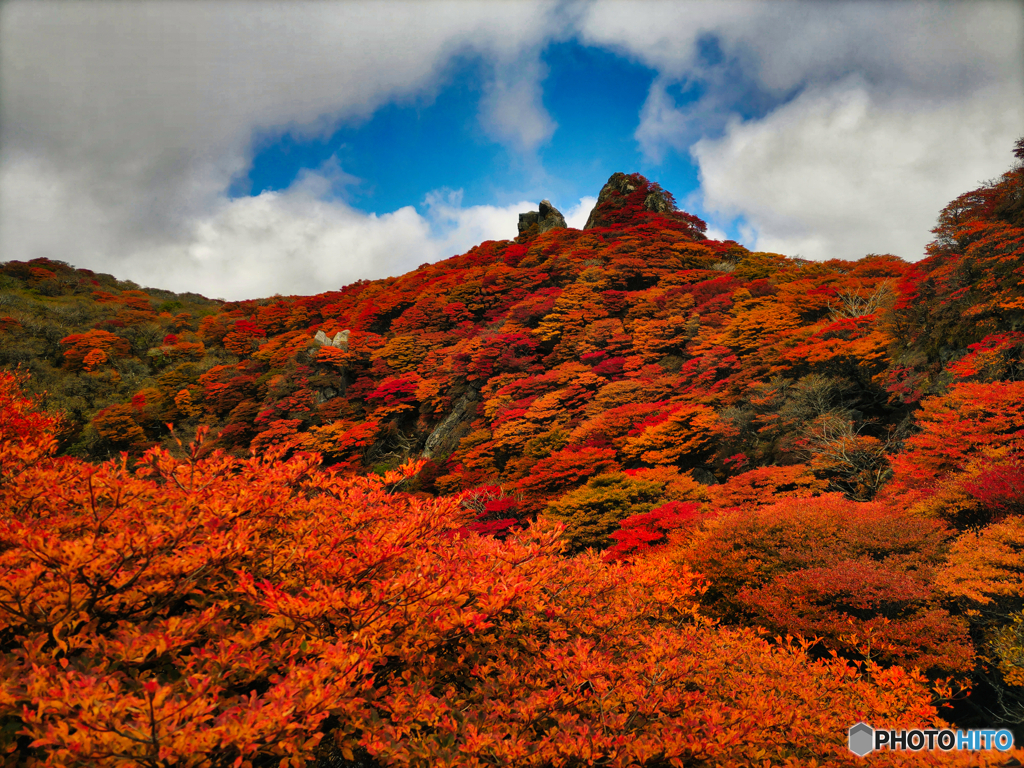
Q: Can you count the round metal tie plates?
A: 0